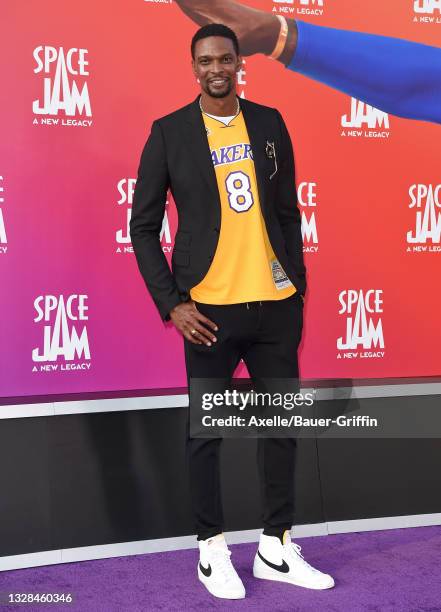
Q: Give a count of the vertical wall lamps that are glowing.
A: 0